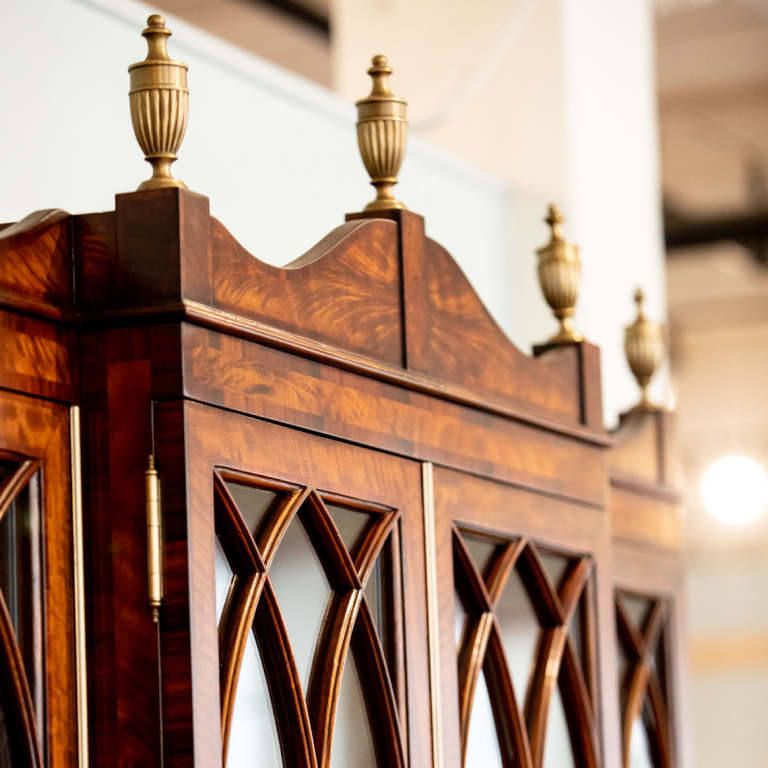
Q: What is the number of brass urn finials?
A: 4